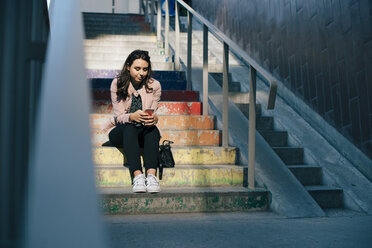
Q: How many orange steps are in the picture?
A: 2